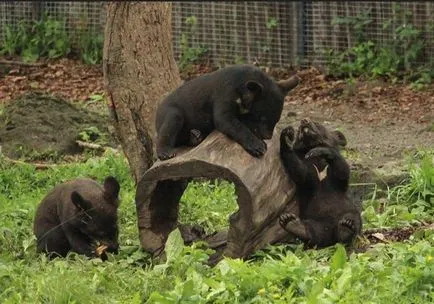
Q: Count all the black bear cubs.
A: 3